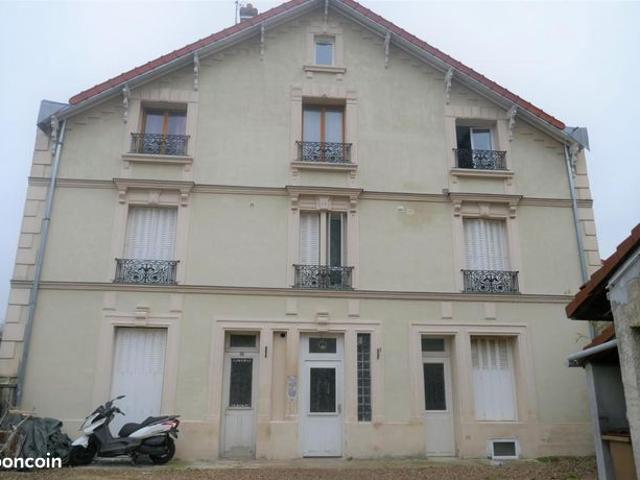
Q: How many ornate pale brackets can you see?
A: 9